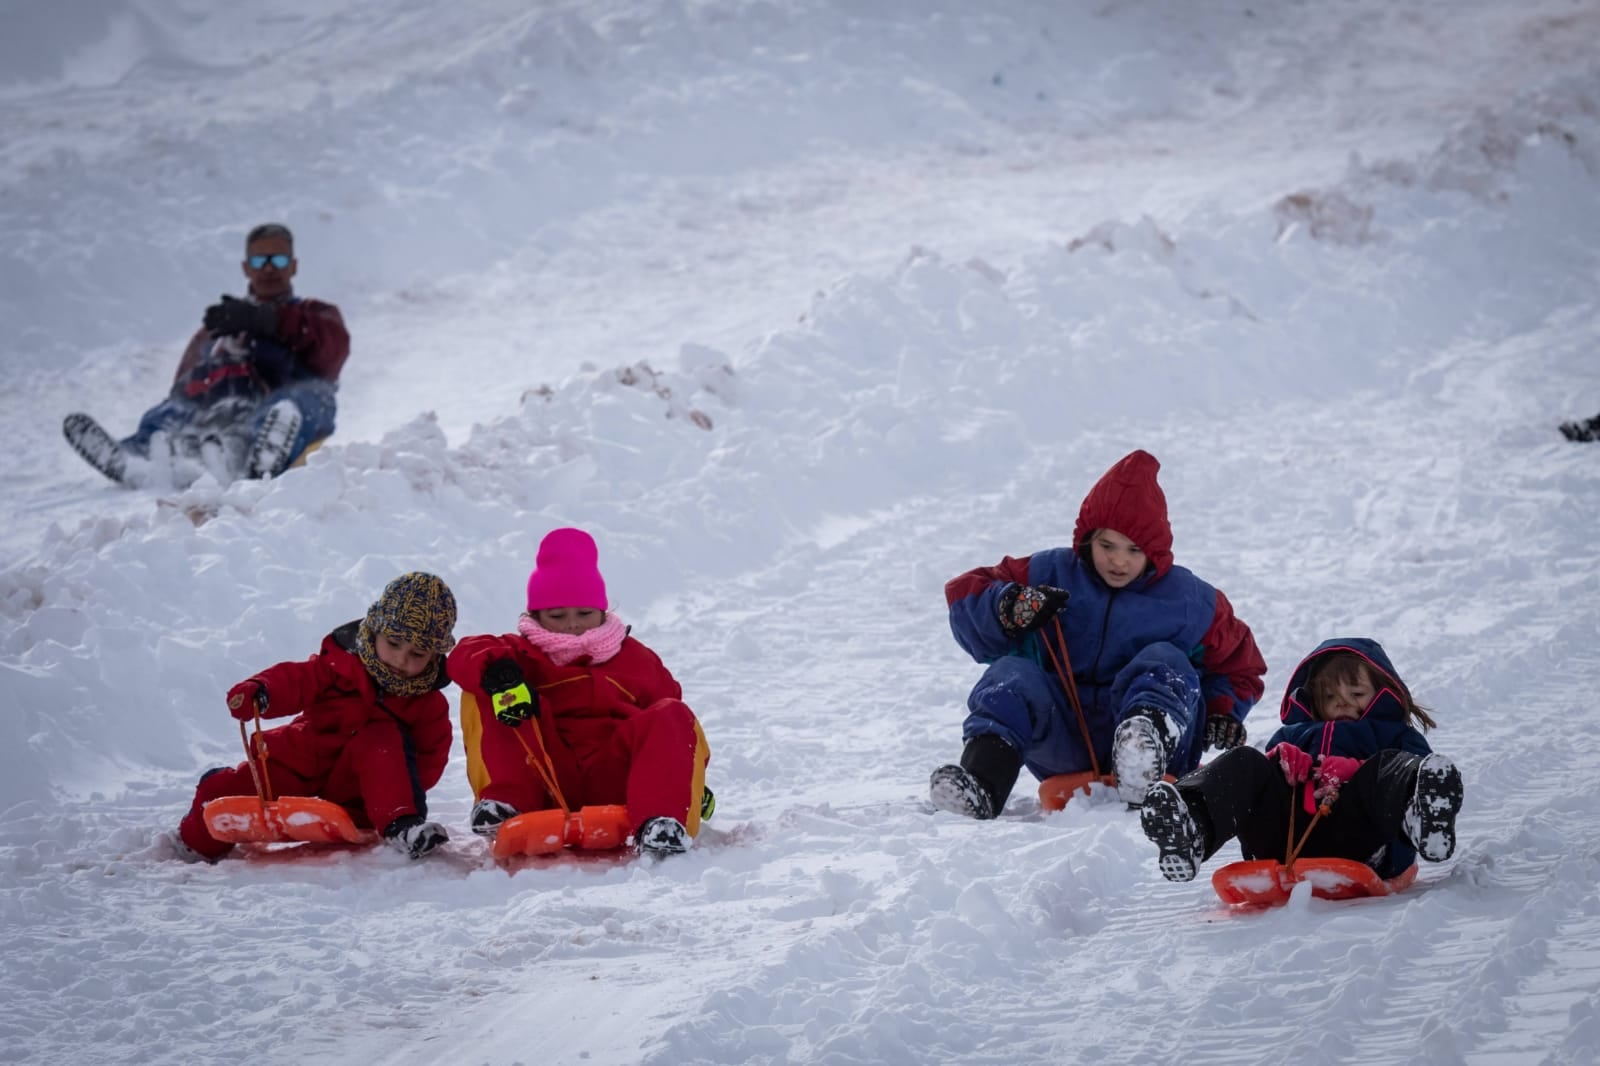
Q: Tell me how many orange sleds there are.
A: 4